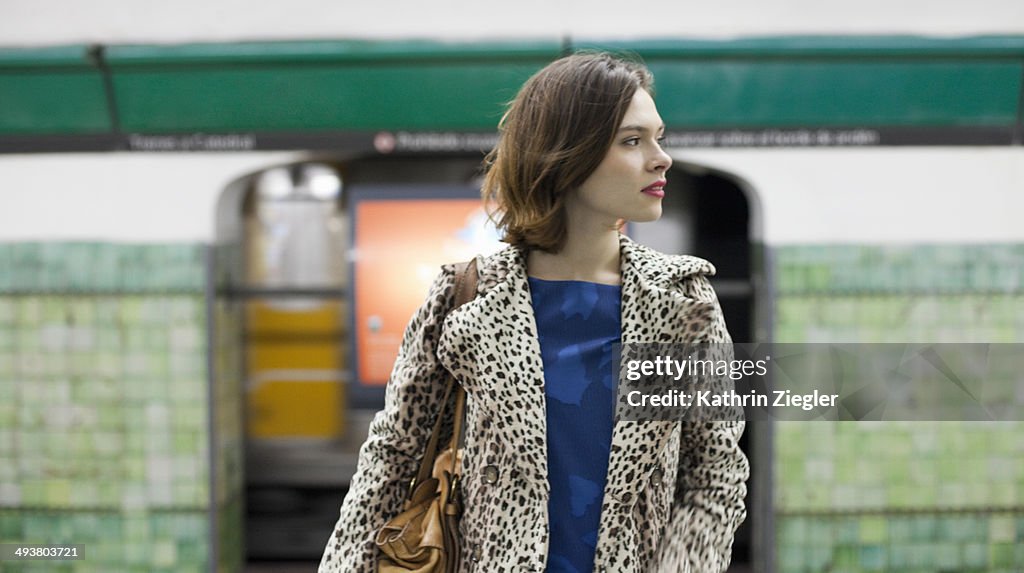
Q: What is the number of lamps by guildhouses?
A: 0